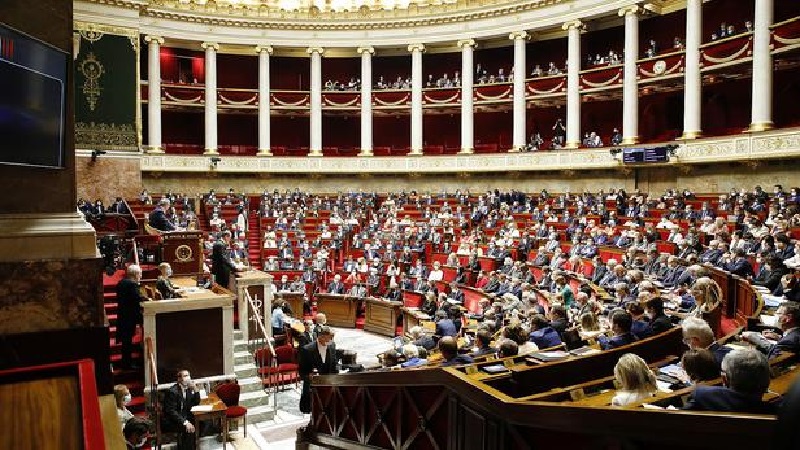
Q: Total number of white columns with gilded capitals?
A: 12